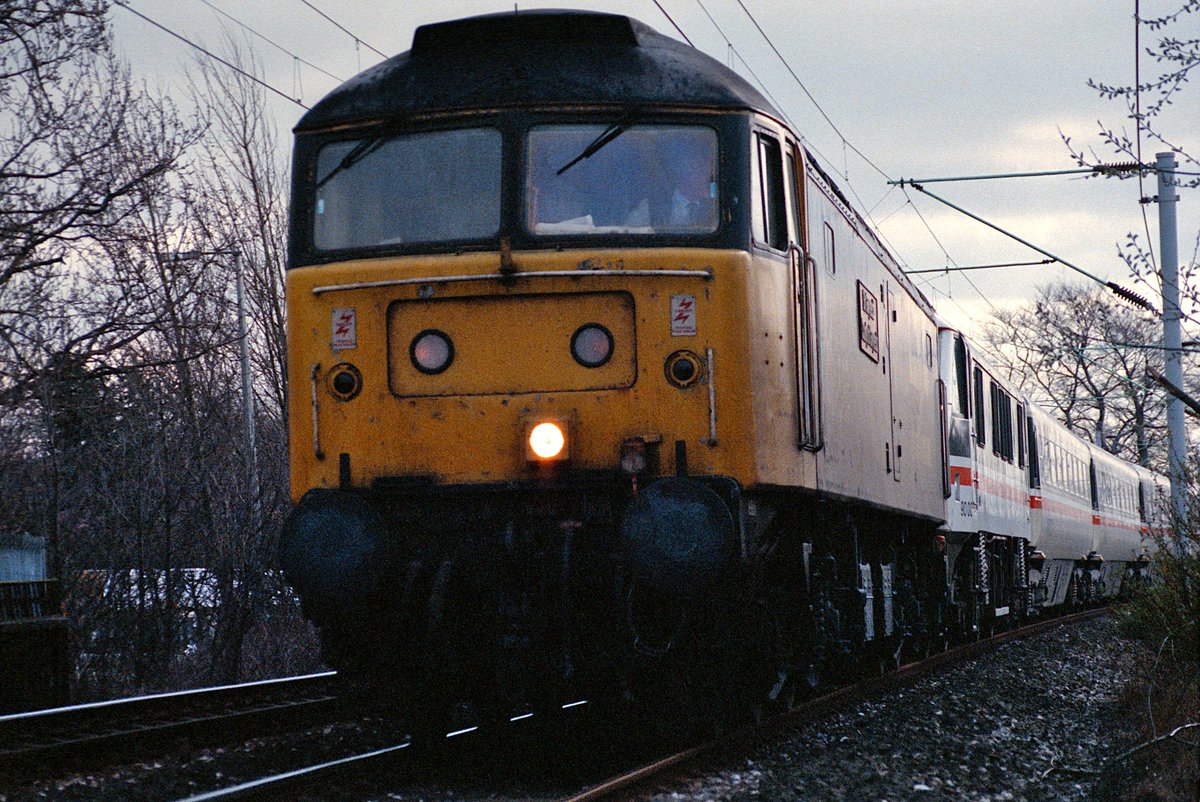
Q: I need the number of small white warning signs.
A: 2